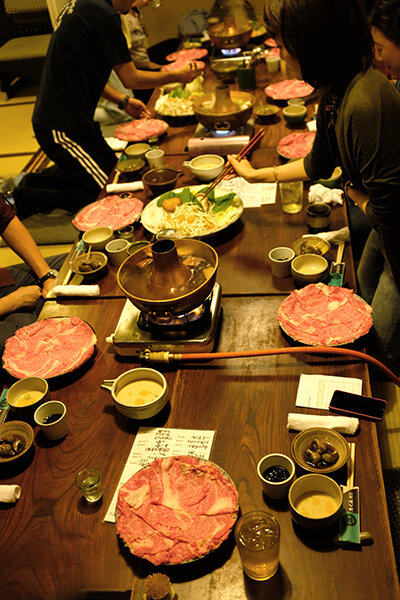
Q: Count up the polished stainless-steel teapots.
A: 0